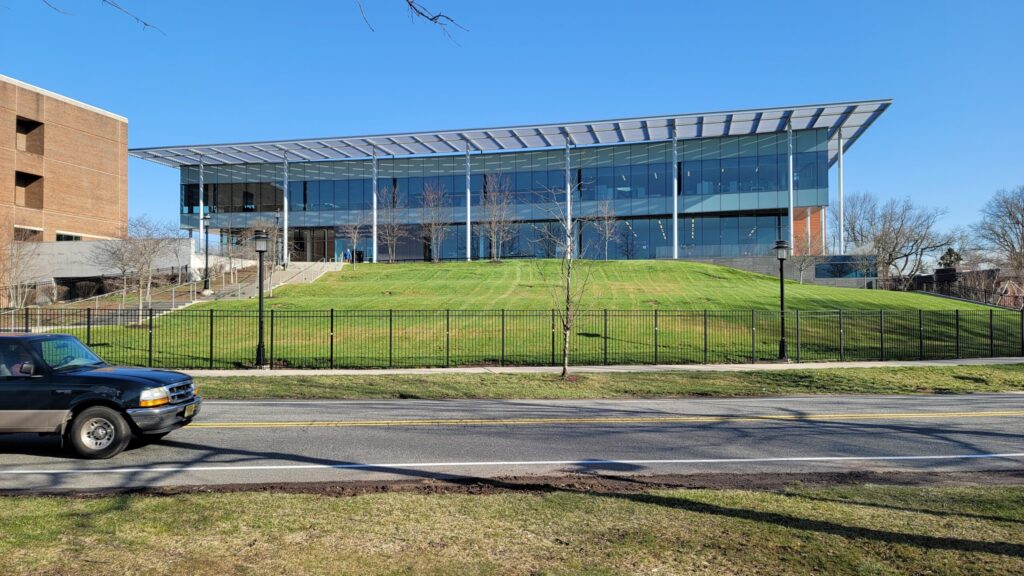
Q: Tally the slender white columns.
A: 8